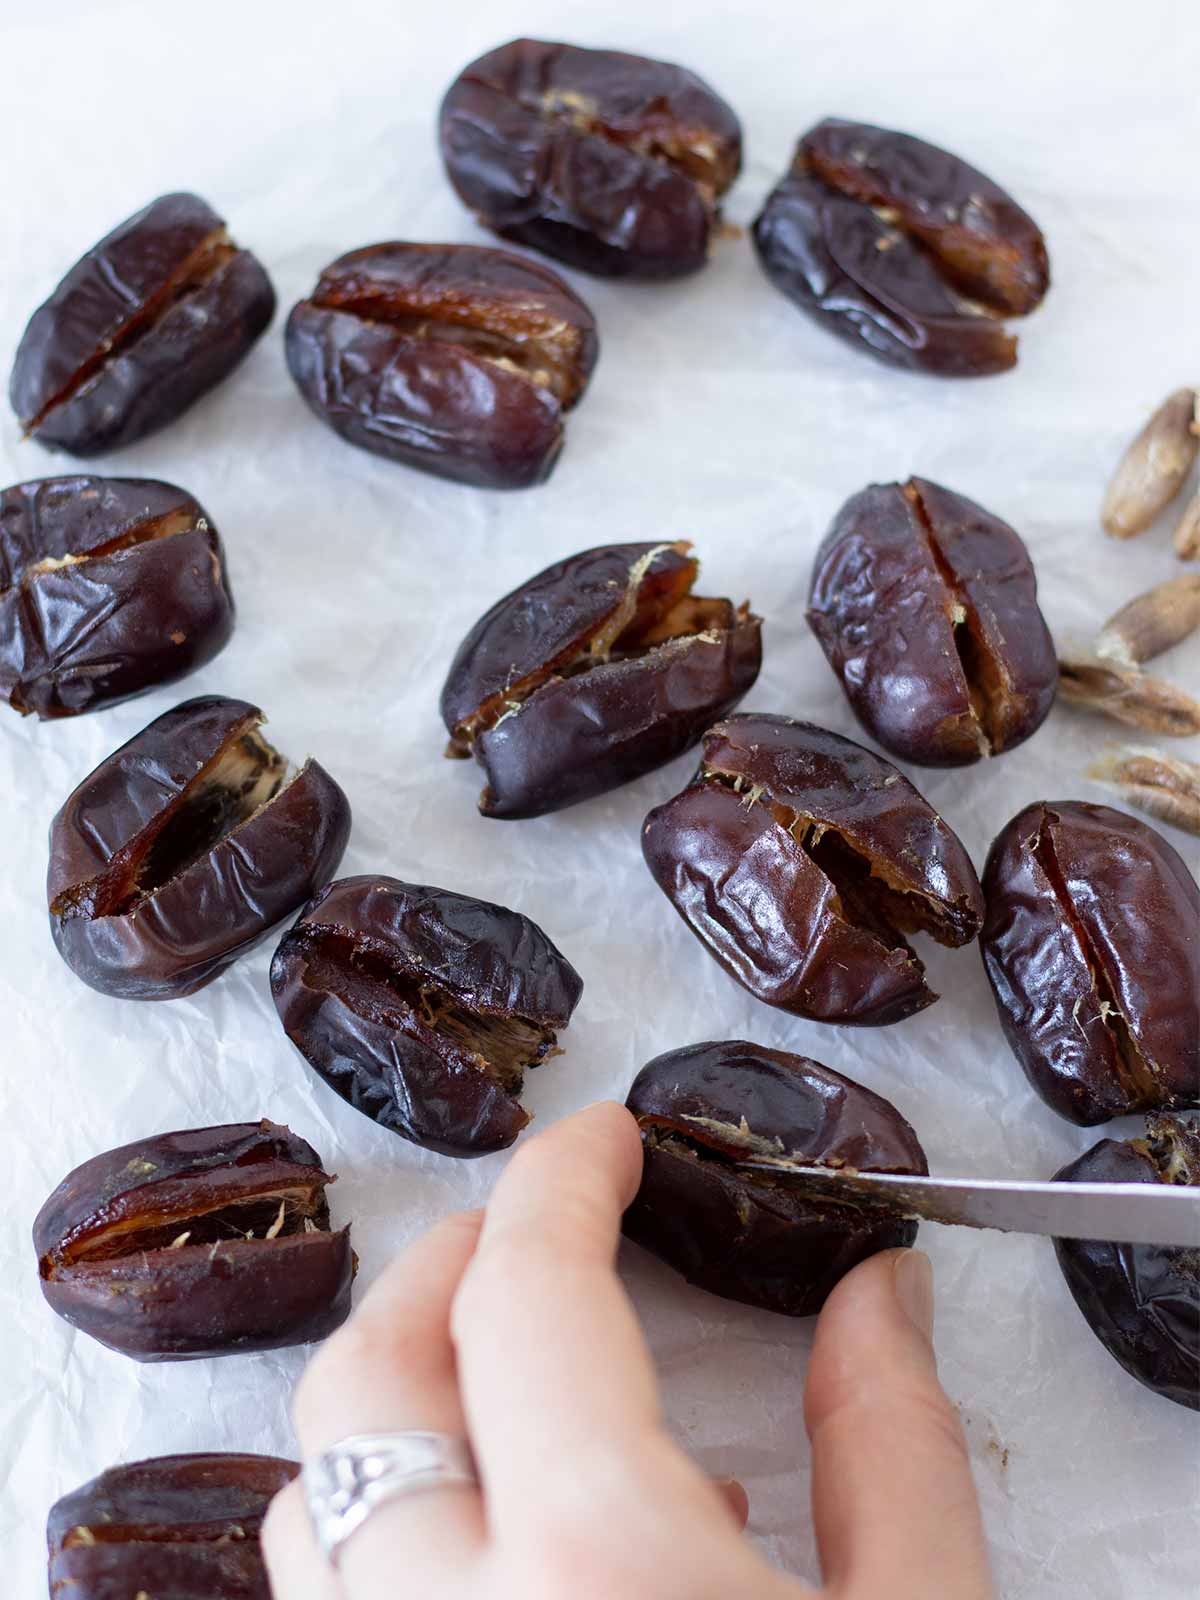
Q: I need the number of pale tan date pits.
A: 5